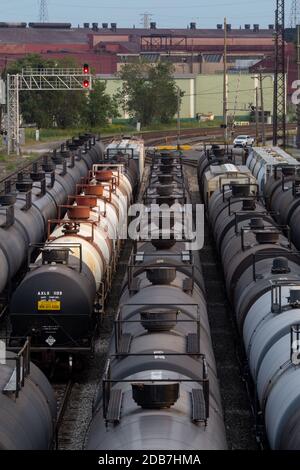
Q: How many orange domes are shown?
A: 4